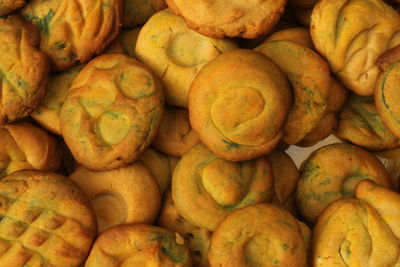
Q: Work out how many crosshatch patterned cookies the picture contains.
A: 1